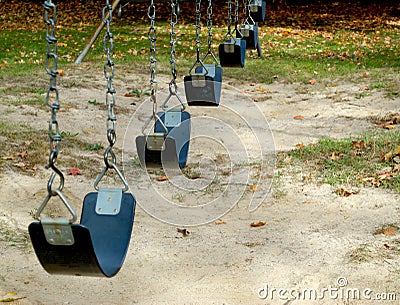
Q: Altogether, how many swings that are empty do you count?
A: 6